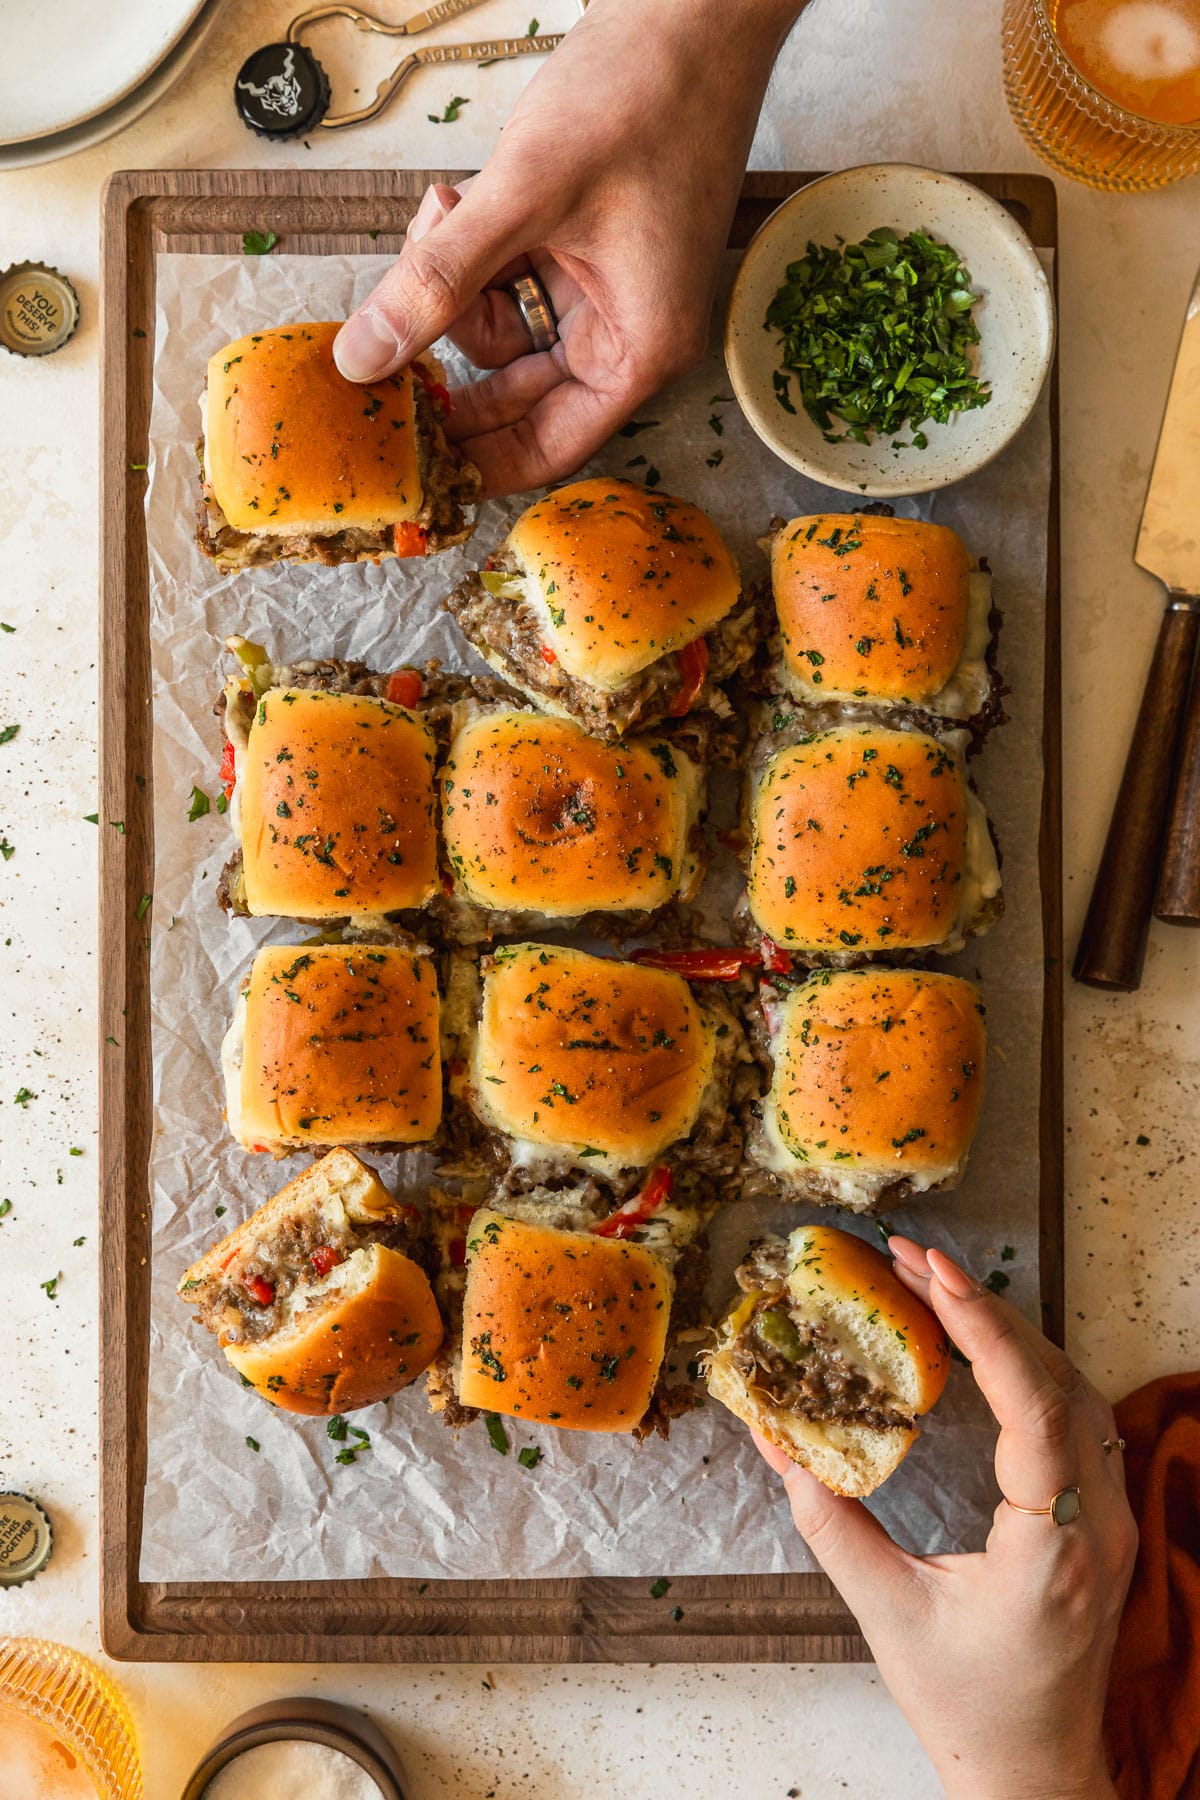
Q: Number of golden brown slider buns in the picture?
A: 12